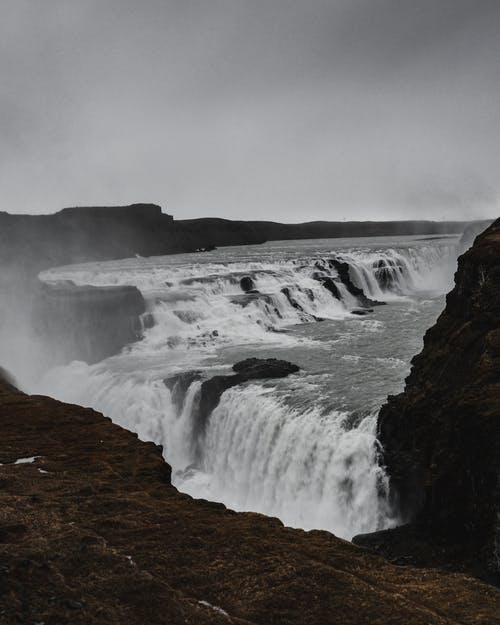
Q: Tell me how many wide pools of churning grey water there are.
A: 1